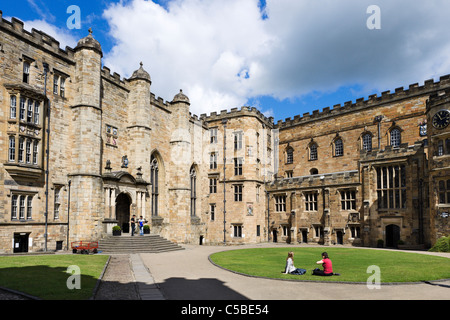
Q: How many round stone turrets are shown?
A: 3